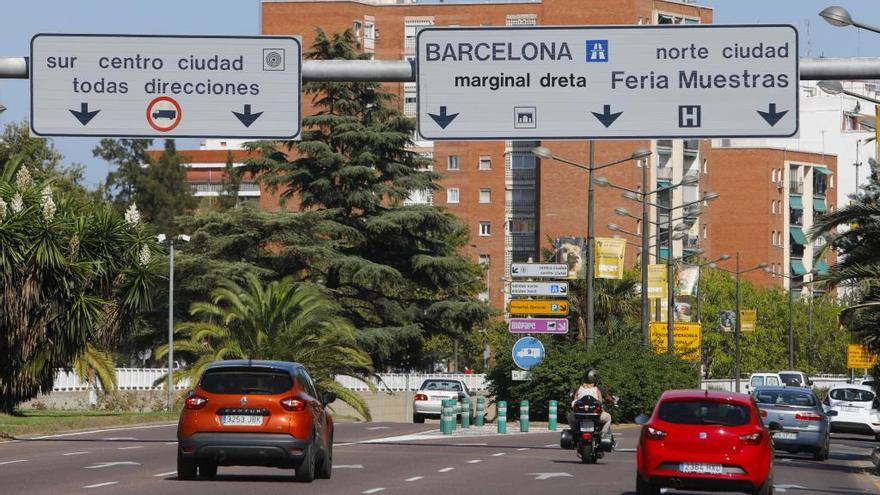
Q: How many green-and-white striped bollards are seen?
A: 8